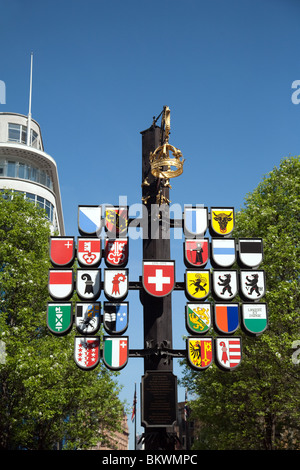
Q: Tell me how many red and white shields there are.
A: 8